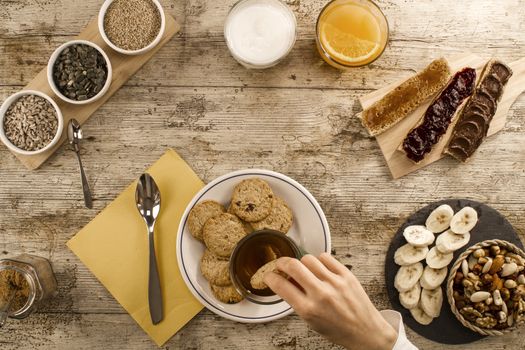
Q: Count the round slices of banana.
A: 11